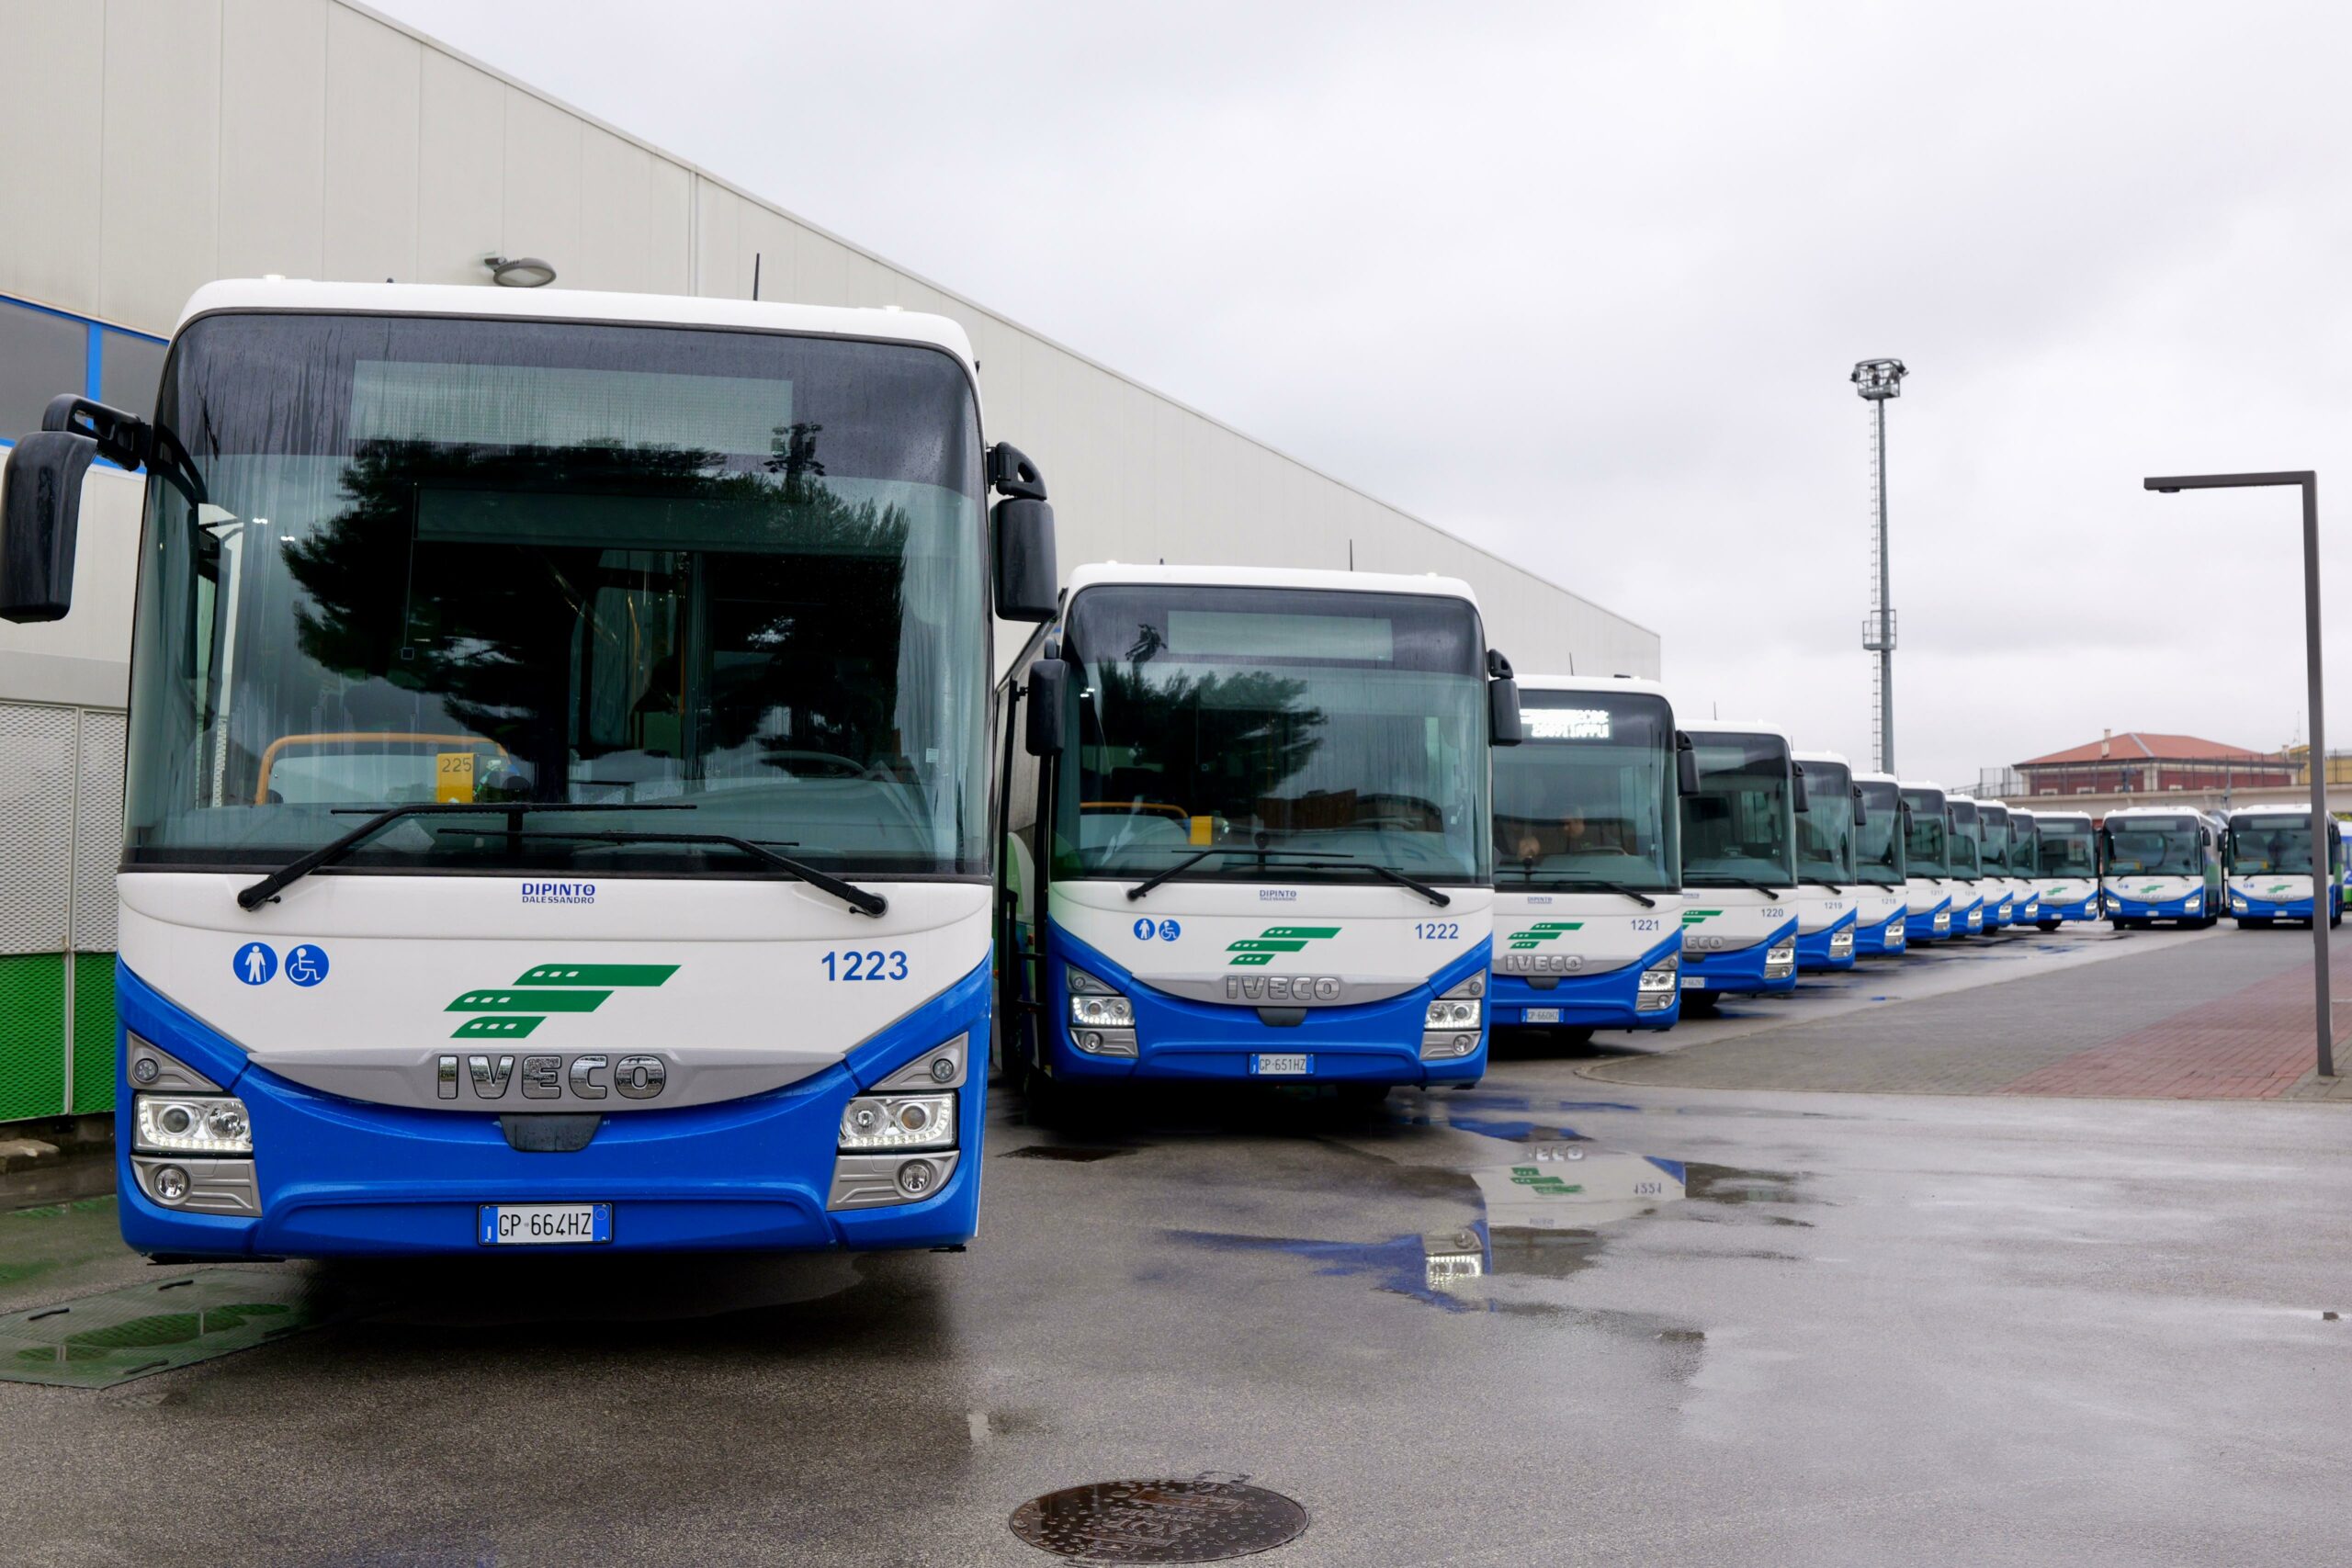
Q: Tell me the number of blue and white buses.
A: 13